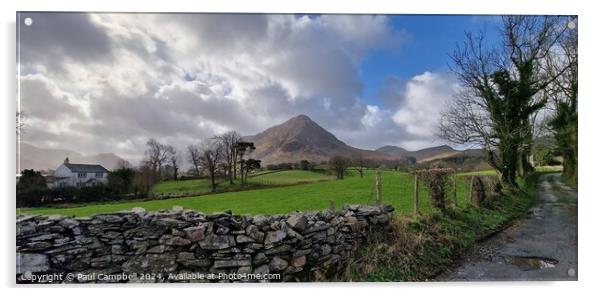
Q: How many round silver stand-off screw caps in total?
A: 4